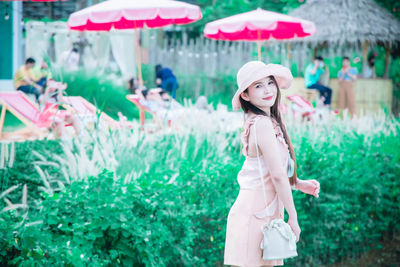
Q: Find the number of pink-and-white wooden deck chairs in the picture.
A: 4